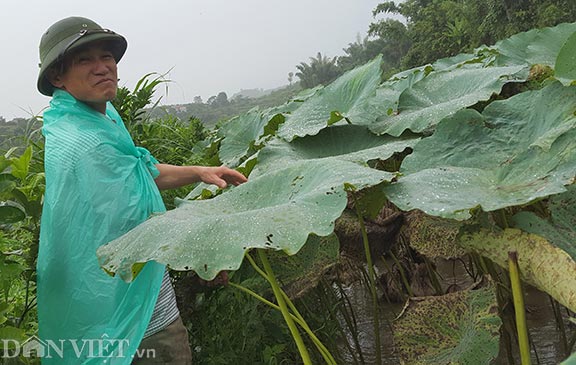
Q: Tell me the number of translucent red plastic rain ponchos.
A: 0